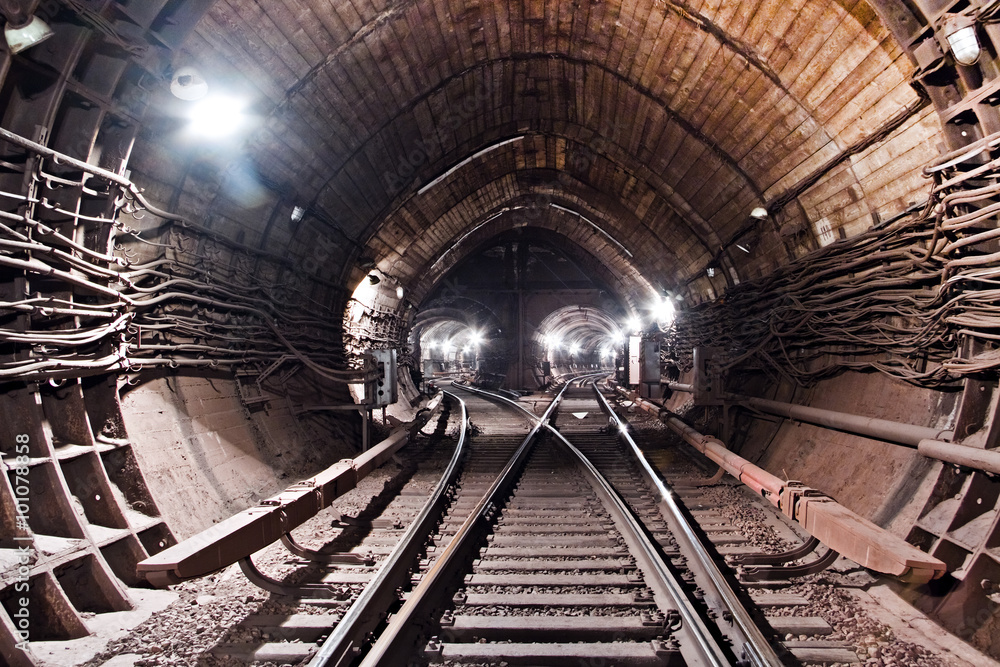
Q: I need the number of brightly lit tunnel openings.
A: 2